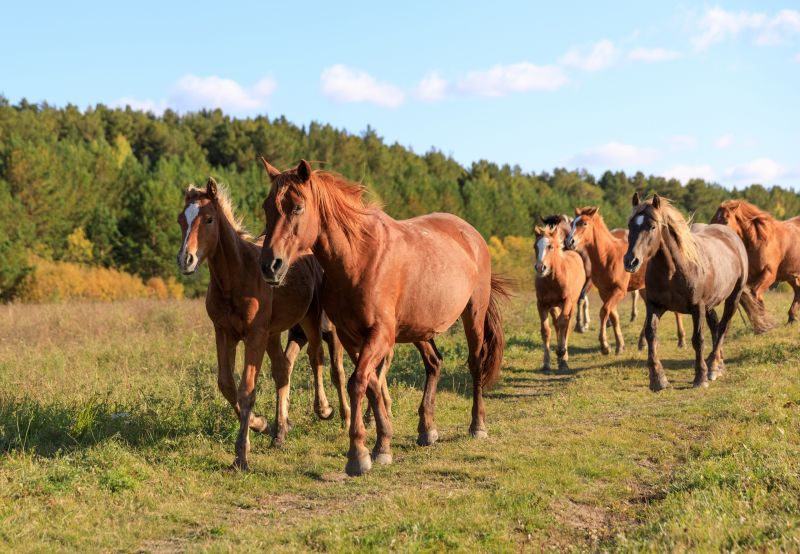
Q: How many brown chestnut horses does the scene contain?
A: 5